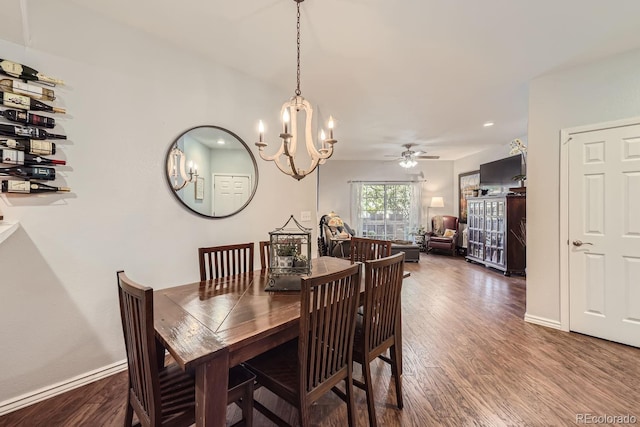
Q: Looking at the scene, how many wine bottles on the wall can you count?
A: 9